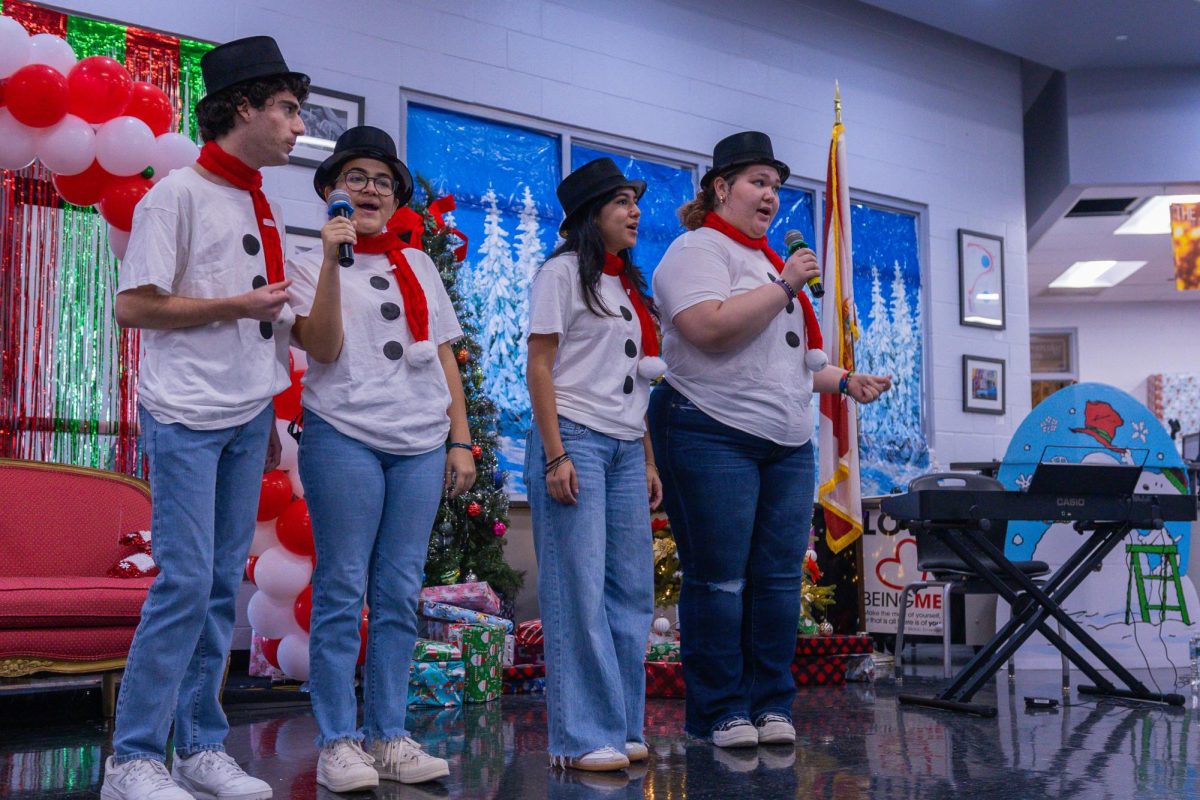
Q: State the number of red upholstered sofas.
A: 1